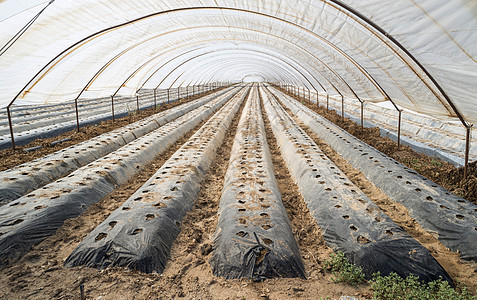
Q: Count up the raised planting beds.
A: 6